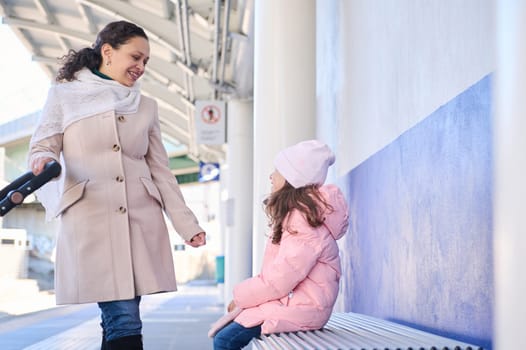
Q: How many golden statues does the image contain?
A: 0